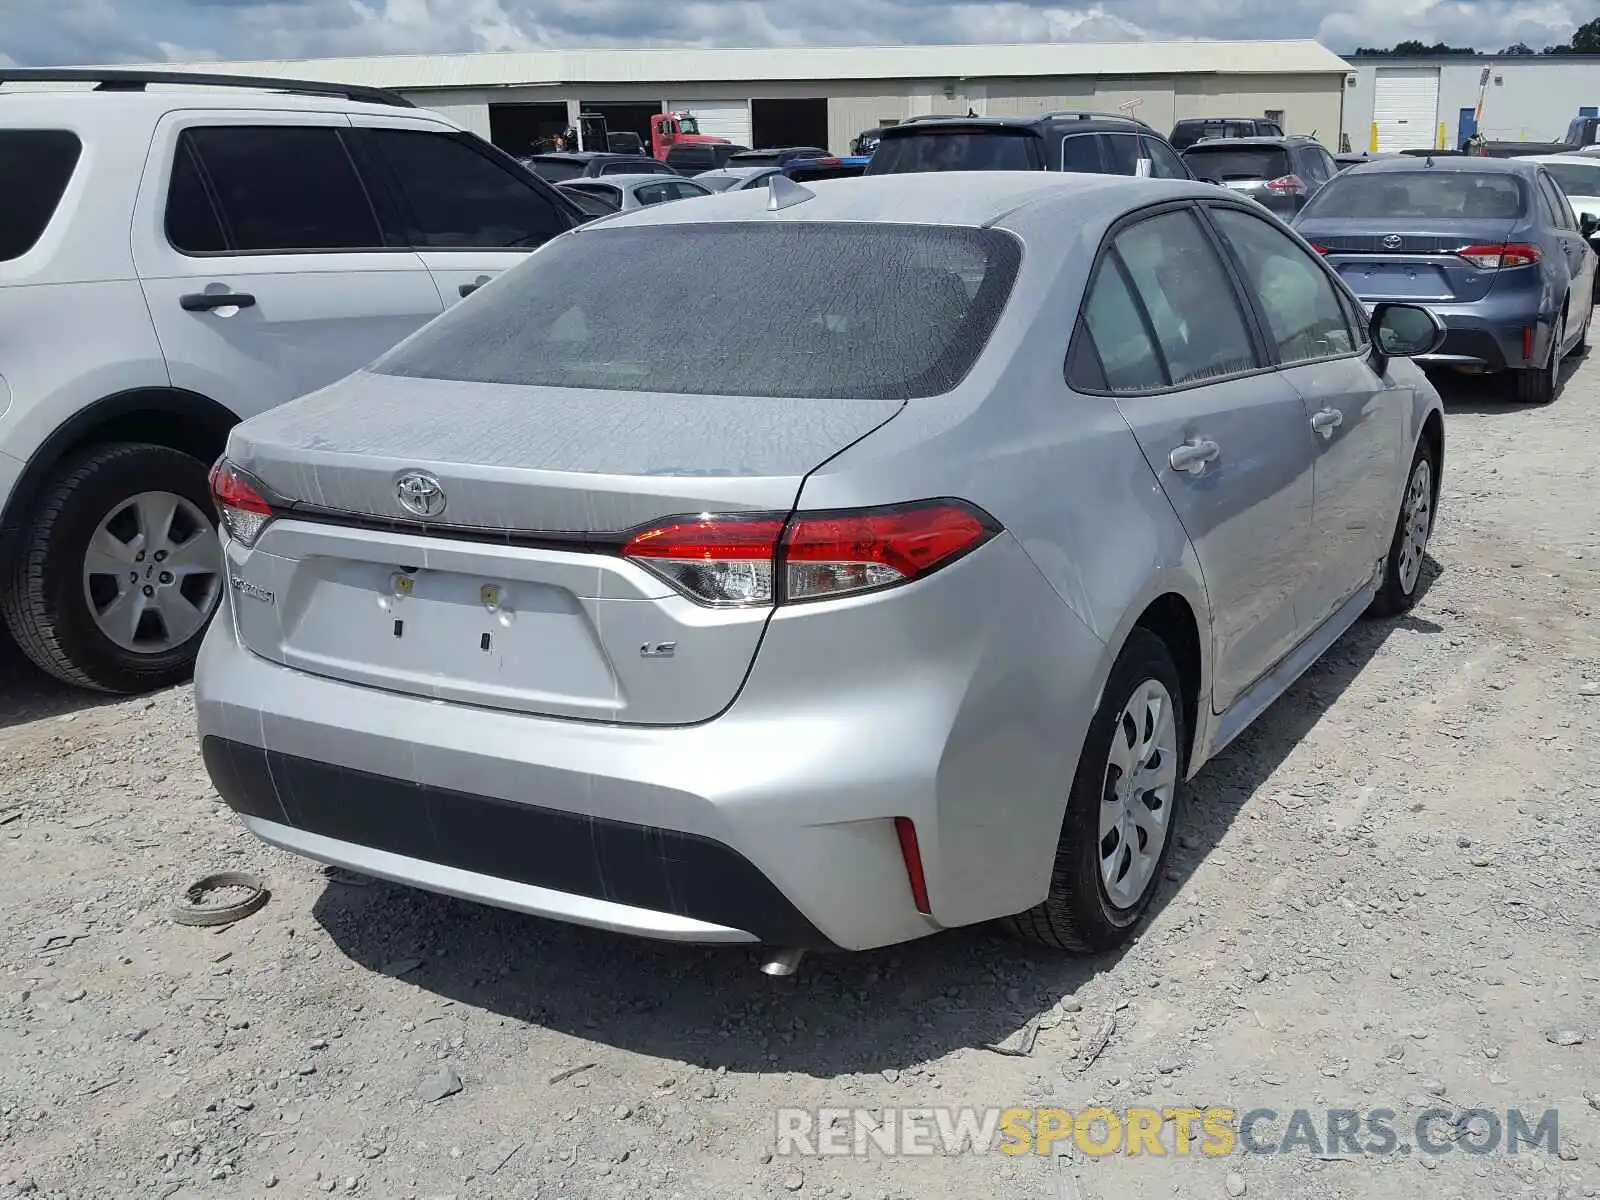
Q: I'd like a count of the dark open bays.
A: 3